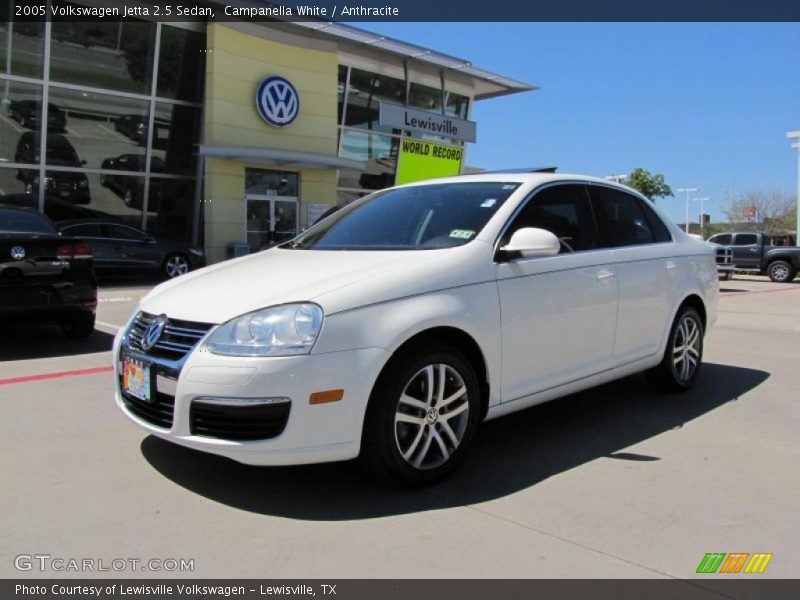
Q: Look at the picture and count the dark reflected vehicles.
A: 4